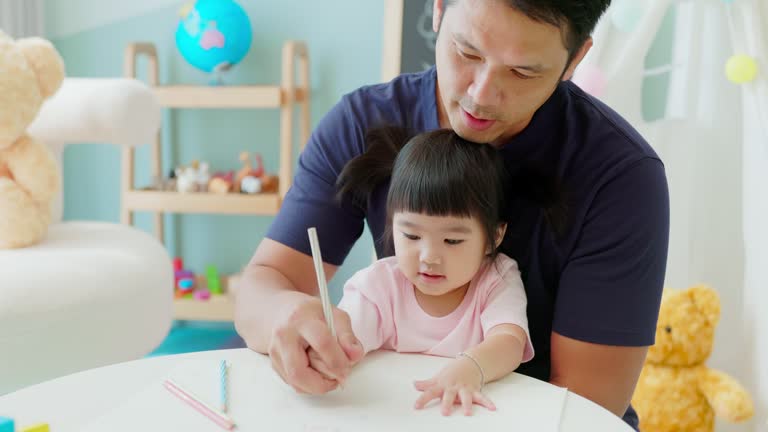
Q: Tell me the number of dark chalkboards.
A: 1